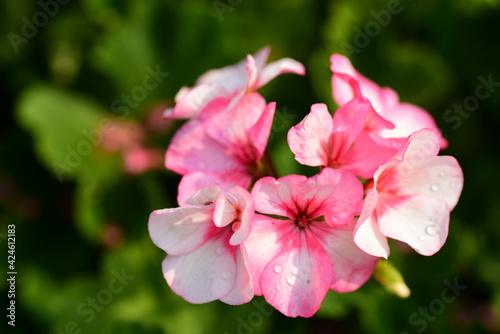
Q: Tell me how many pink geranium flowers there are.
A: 7